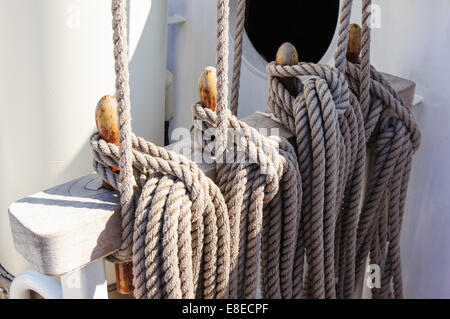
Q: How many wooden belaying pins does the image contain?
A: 4